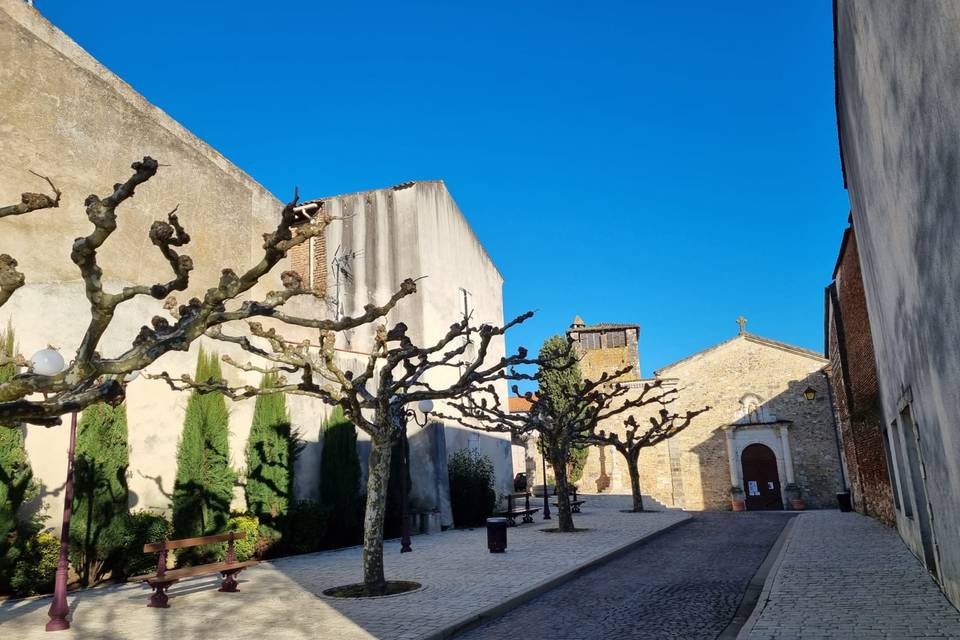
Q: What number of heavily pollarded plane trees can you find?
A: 4